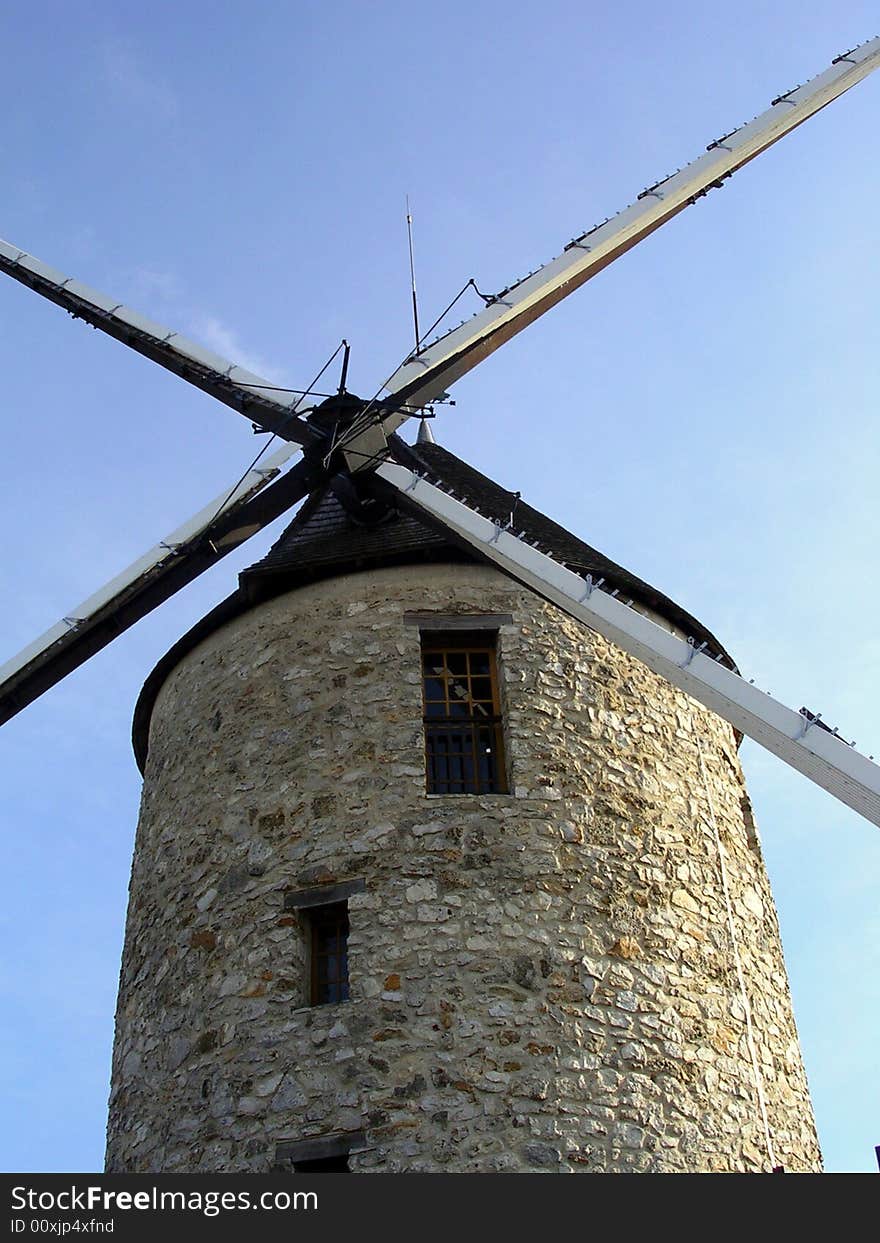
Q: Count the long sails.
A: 4